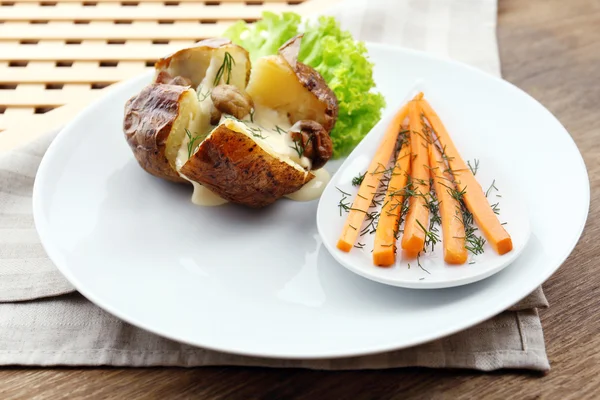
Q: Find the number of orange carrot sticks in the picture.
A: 5